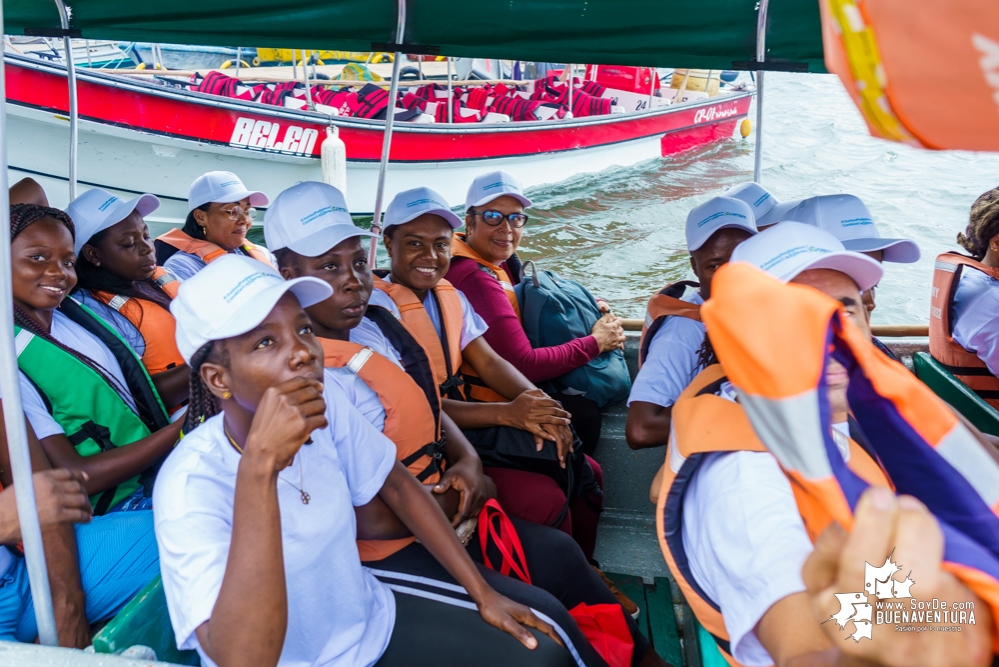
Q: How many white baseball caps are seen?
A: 10